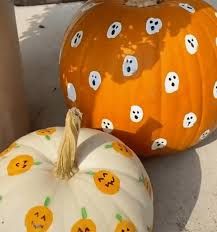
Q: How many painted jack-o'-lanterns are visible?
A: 9